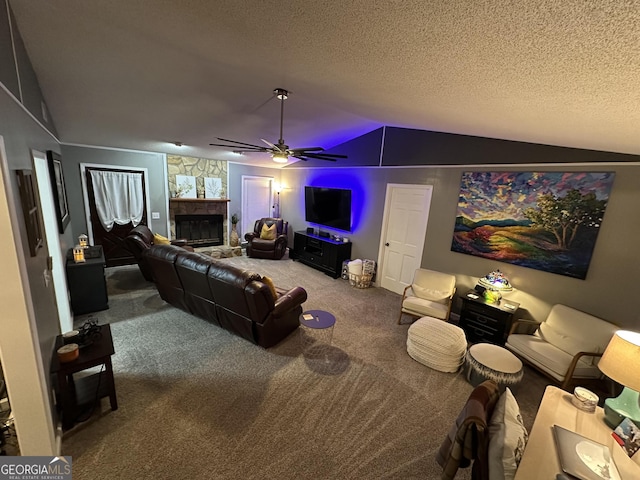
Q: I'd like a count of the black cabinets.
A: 3